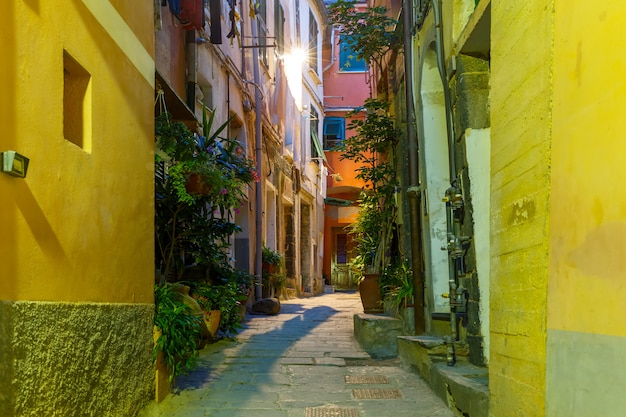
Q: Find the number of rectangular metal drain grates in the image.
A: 3